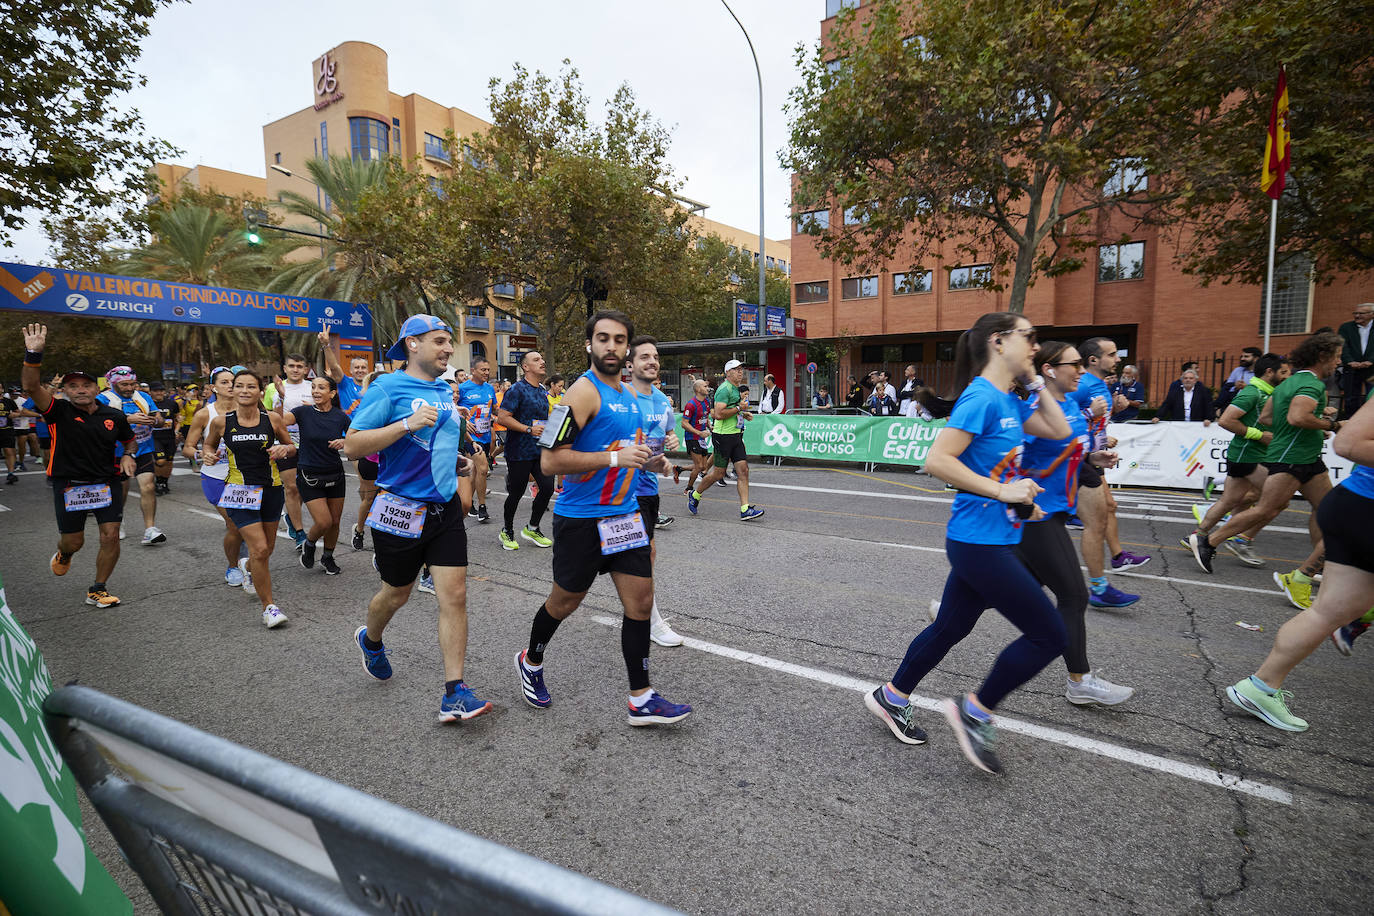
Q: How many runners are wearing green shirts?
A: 3